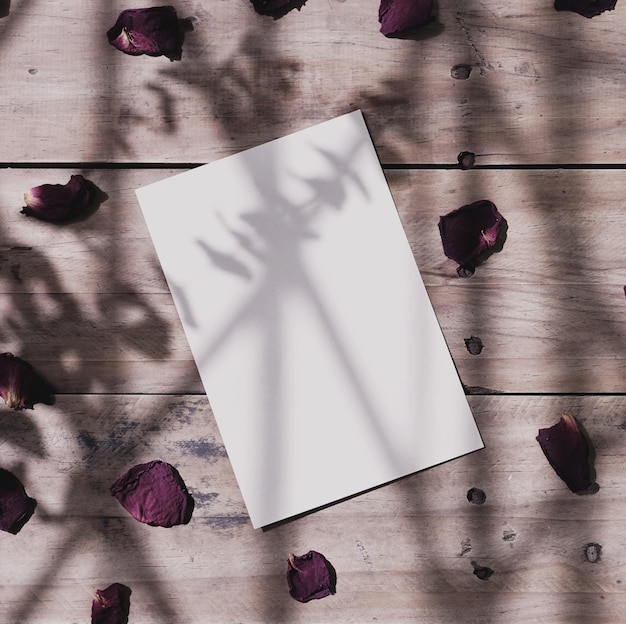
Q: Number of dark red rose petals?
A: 12